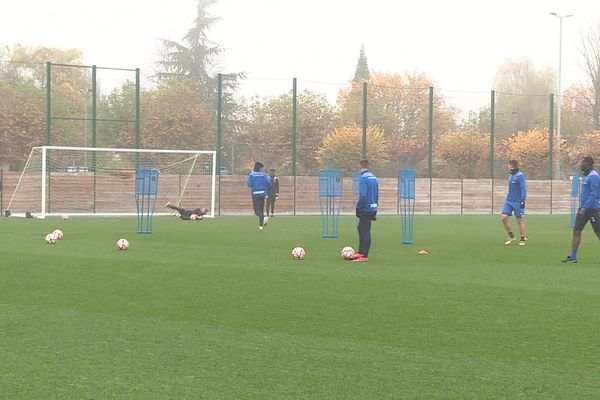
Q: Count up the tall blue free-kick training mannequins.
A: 5